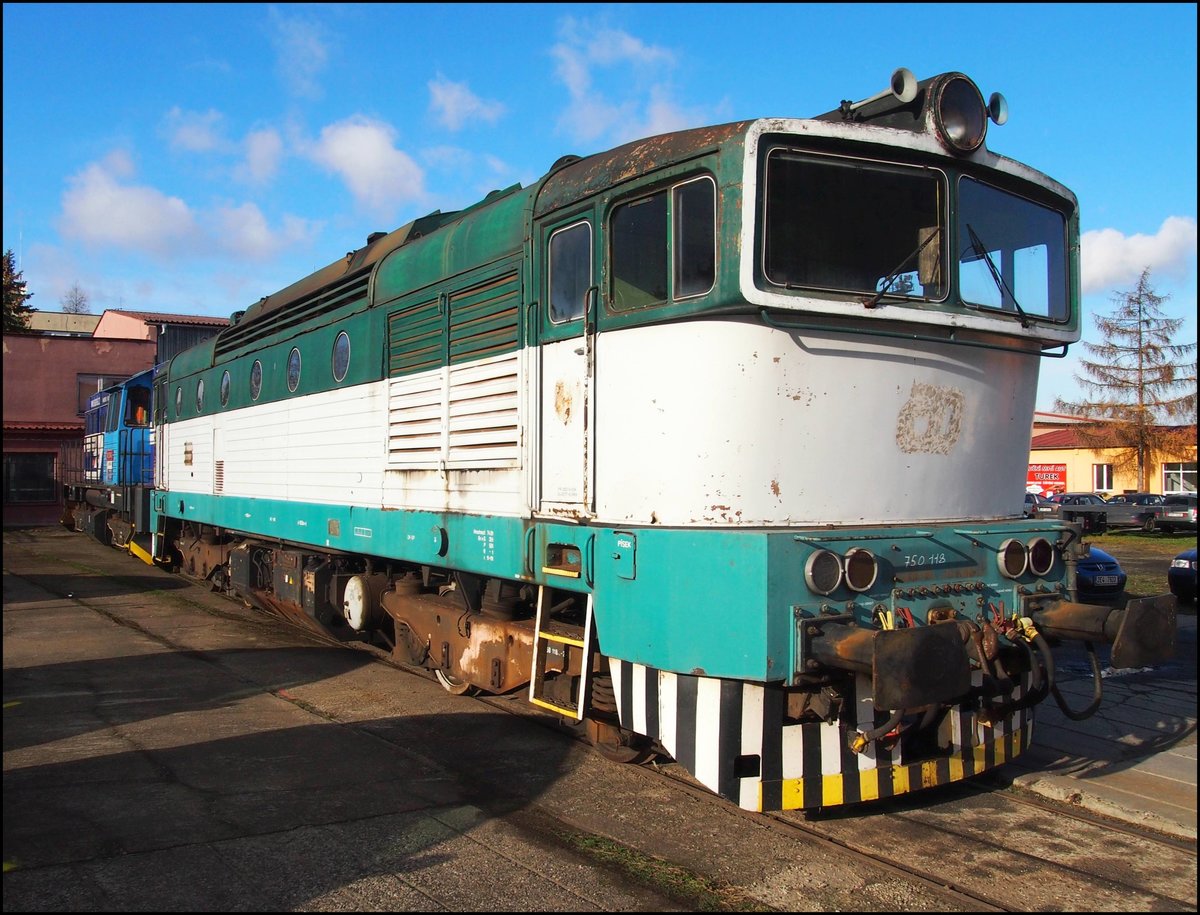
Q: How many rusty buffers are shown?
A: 2